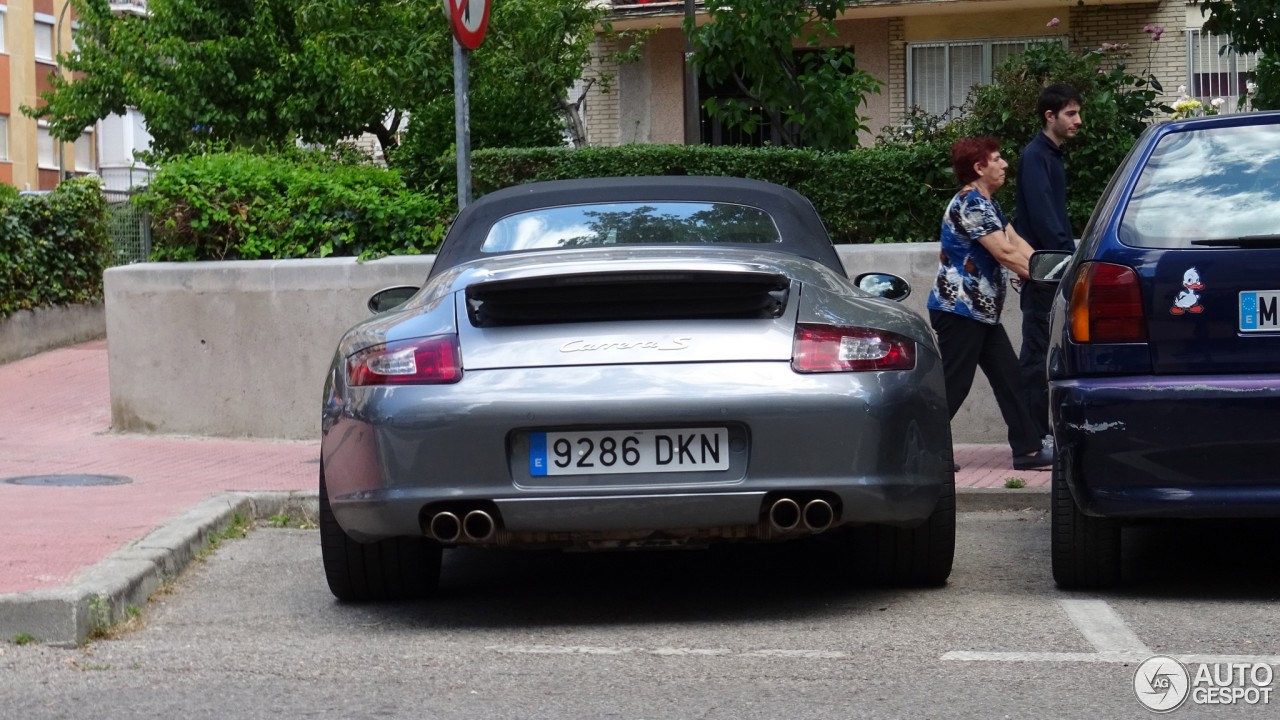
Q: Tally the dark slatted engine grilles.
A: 1